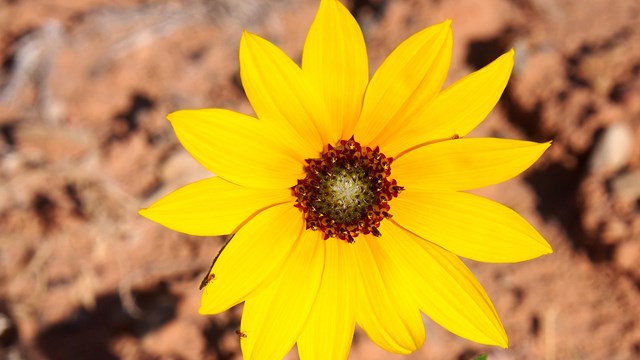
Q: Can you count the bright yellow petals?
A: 13